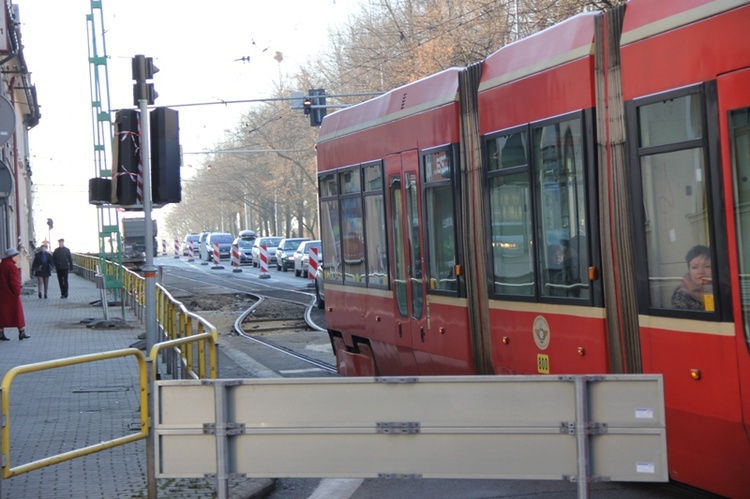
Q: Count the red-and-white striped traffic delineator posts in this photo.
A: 7